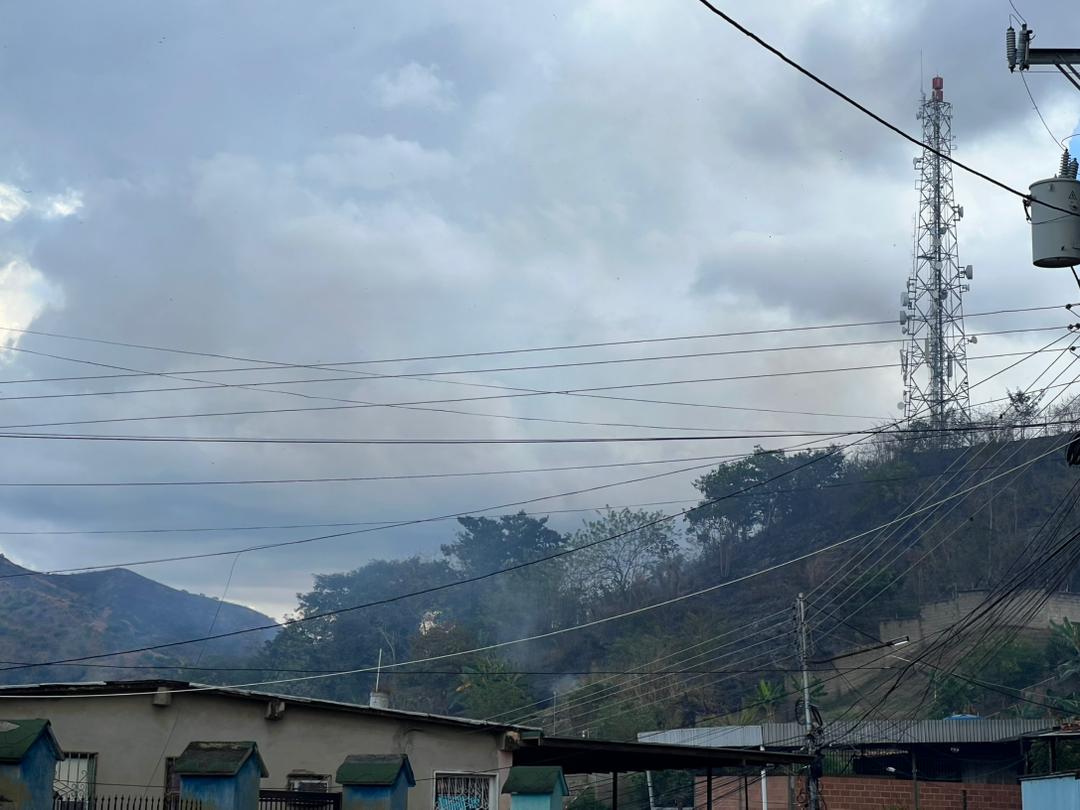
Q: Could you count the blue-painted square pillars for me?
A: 4